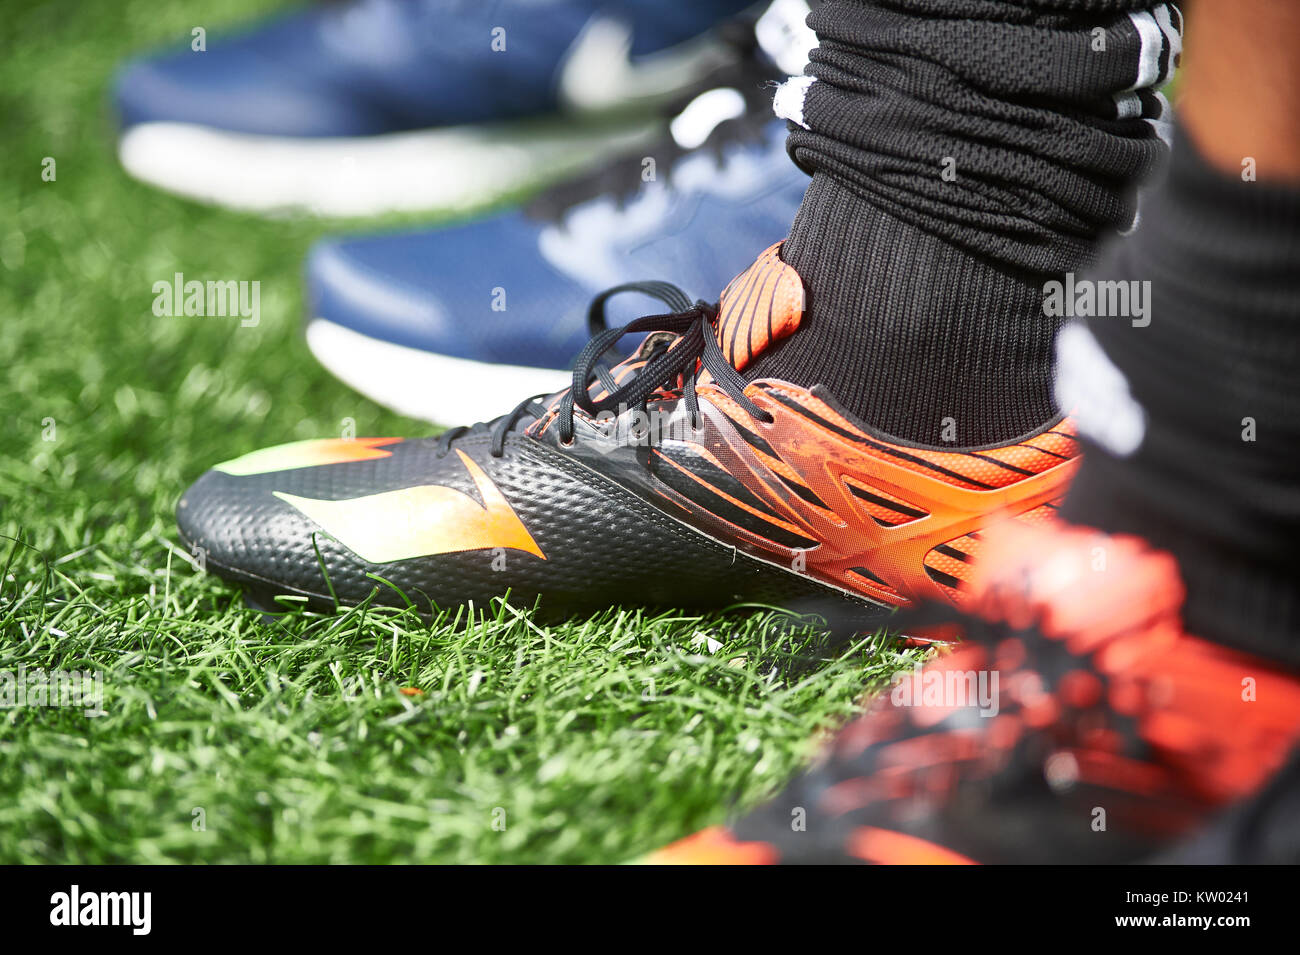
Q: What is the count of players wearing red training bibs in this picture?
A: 0